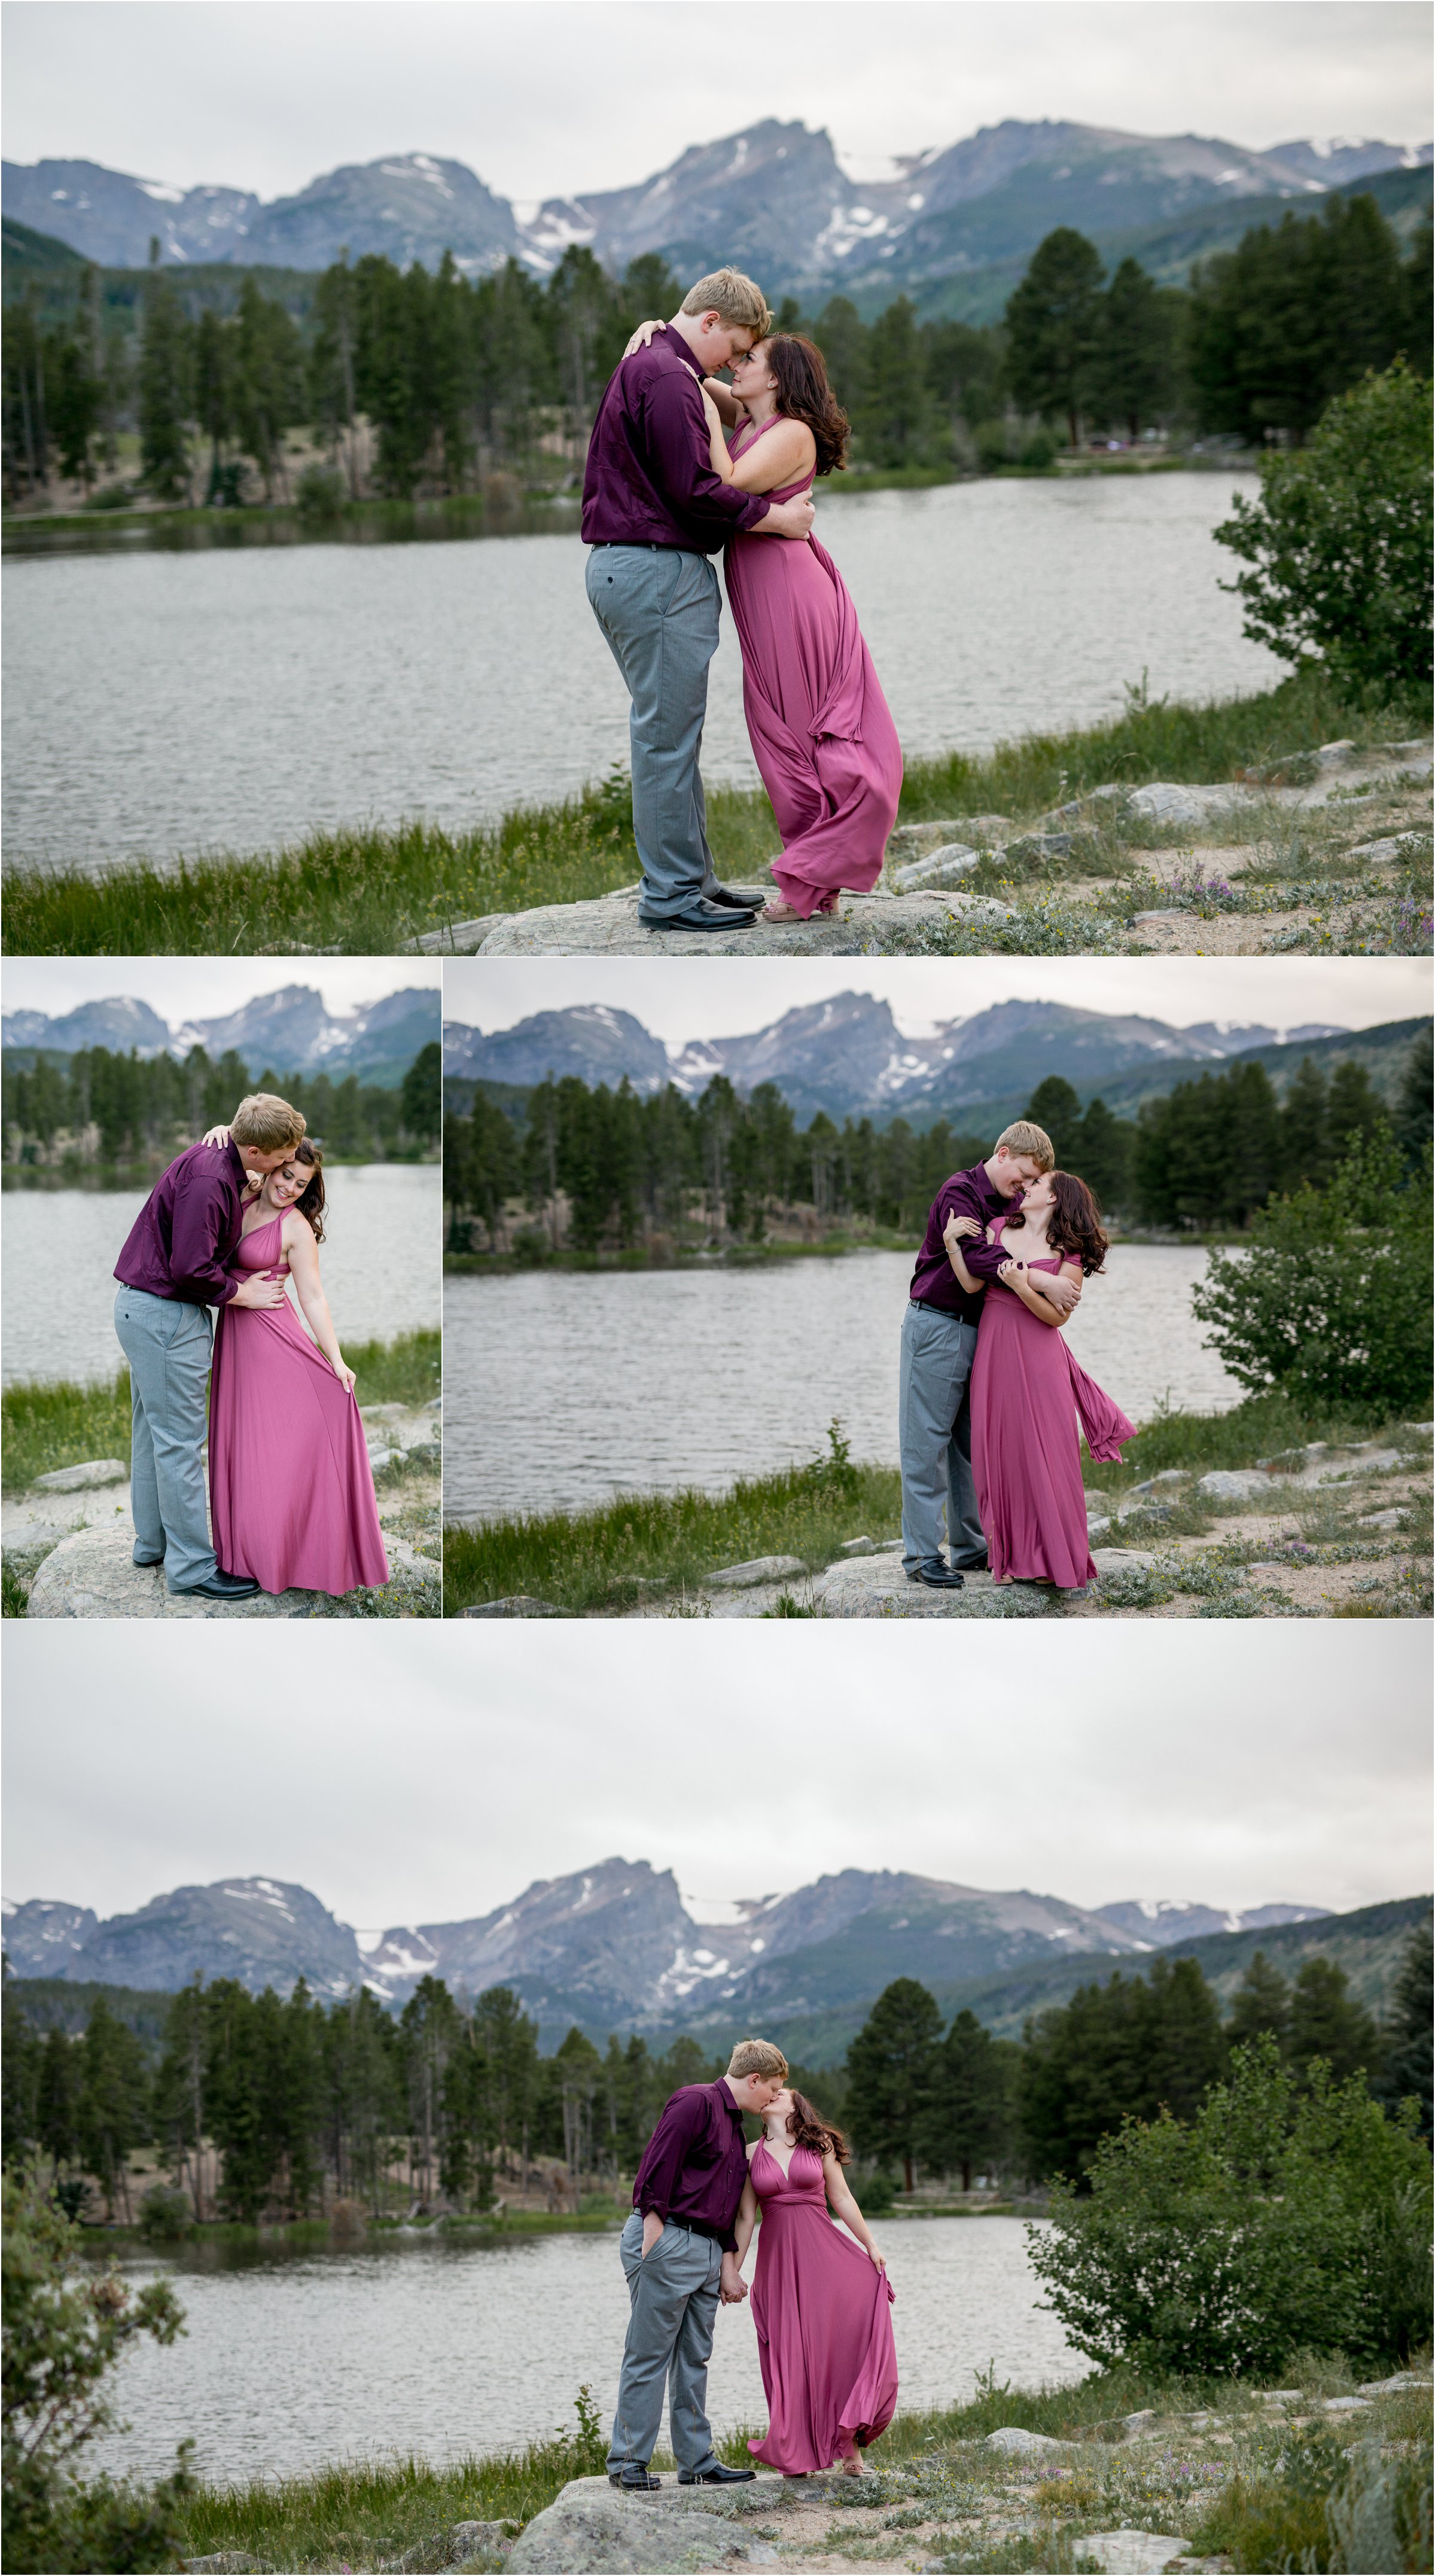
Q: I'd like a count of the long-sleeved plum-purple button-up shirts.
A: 4